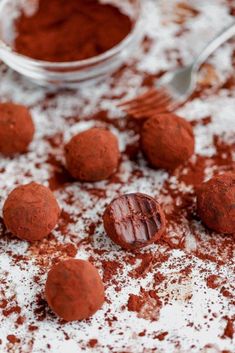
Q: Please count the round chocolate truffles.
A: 7